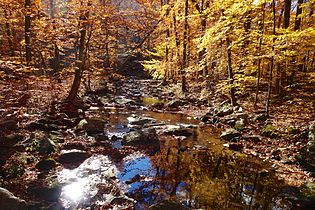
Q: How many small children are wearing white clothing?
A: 0